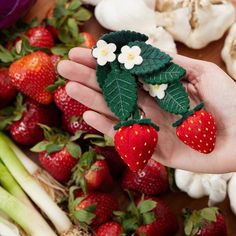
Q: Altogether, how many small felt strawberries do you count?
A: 2